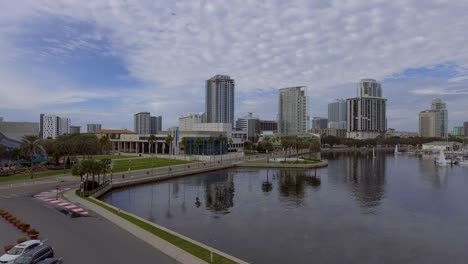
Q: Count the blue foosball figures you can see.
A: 0